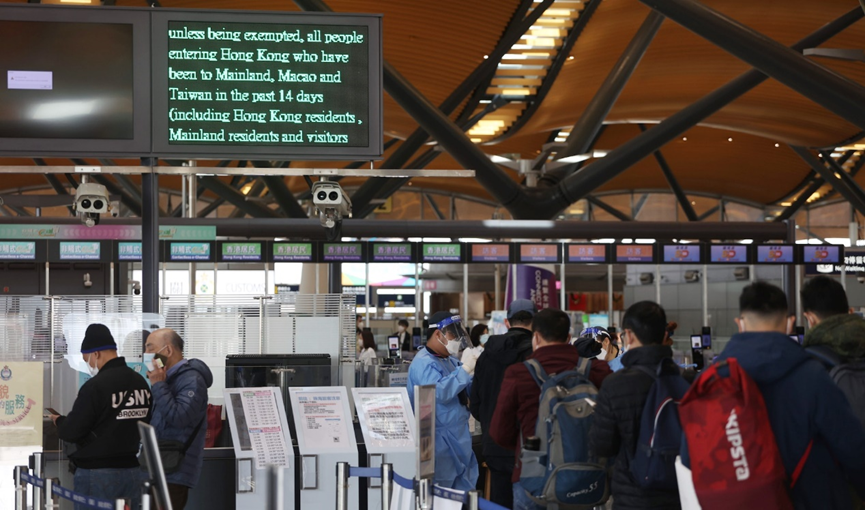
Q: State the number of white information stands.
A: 3